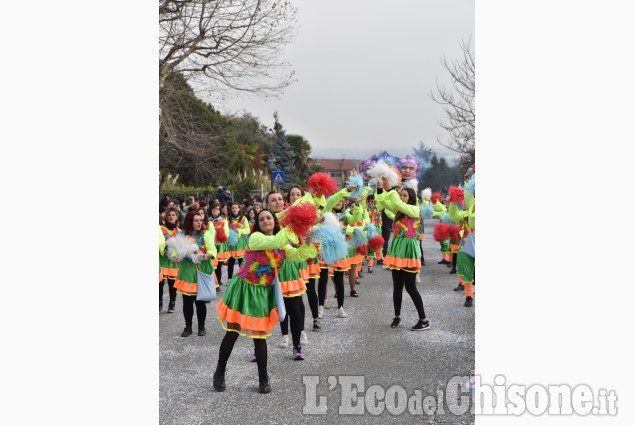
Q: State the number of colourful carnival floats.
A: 1